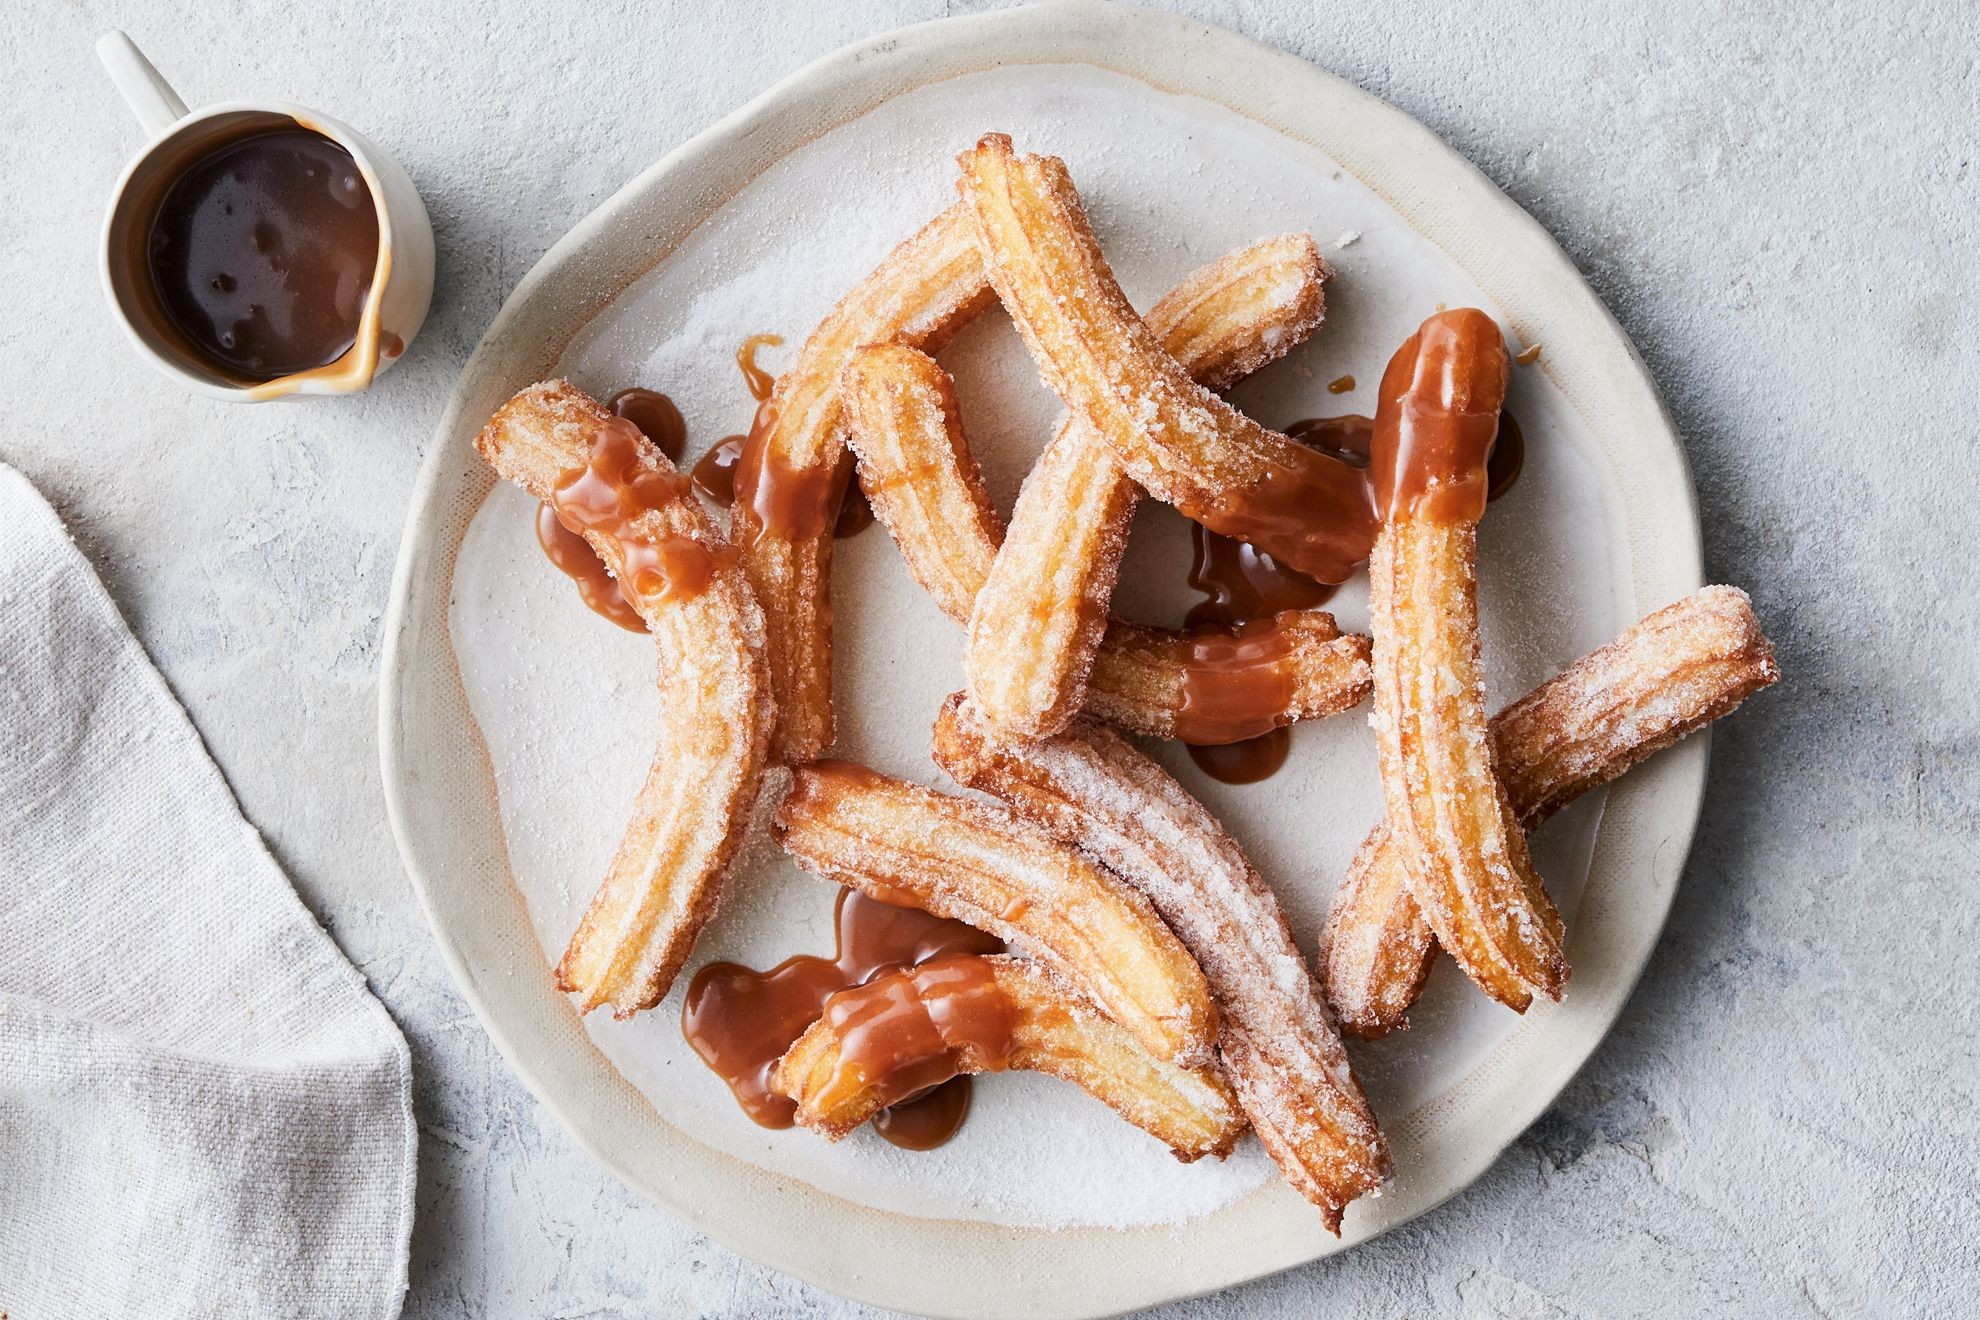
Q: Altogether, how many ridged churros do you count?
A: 10